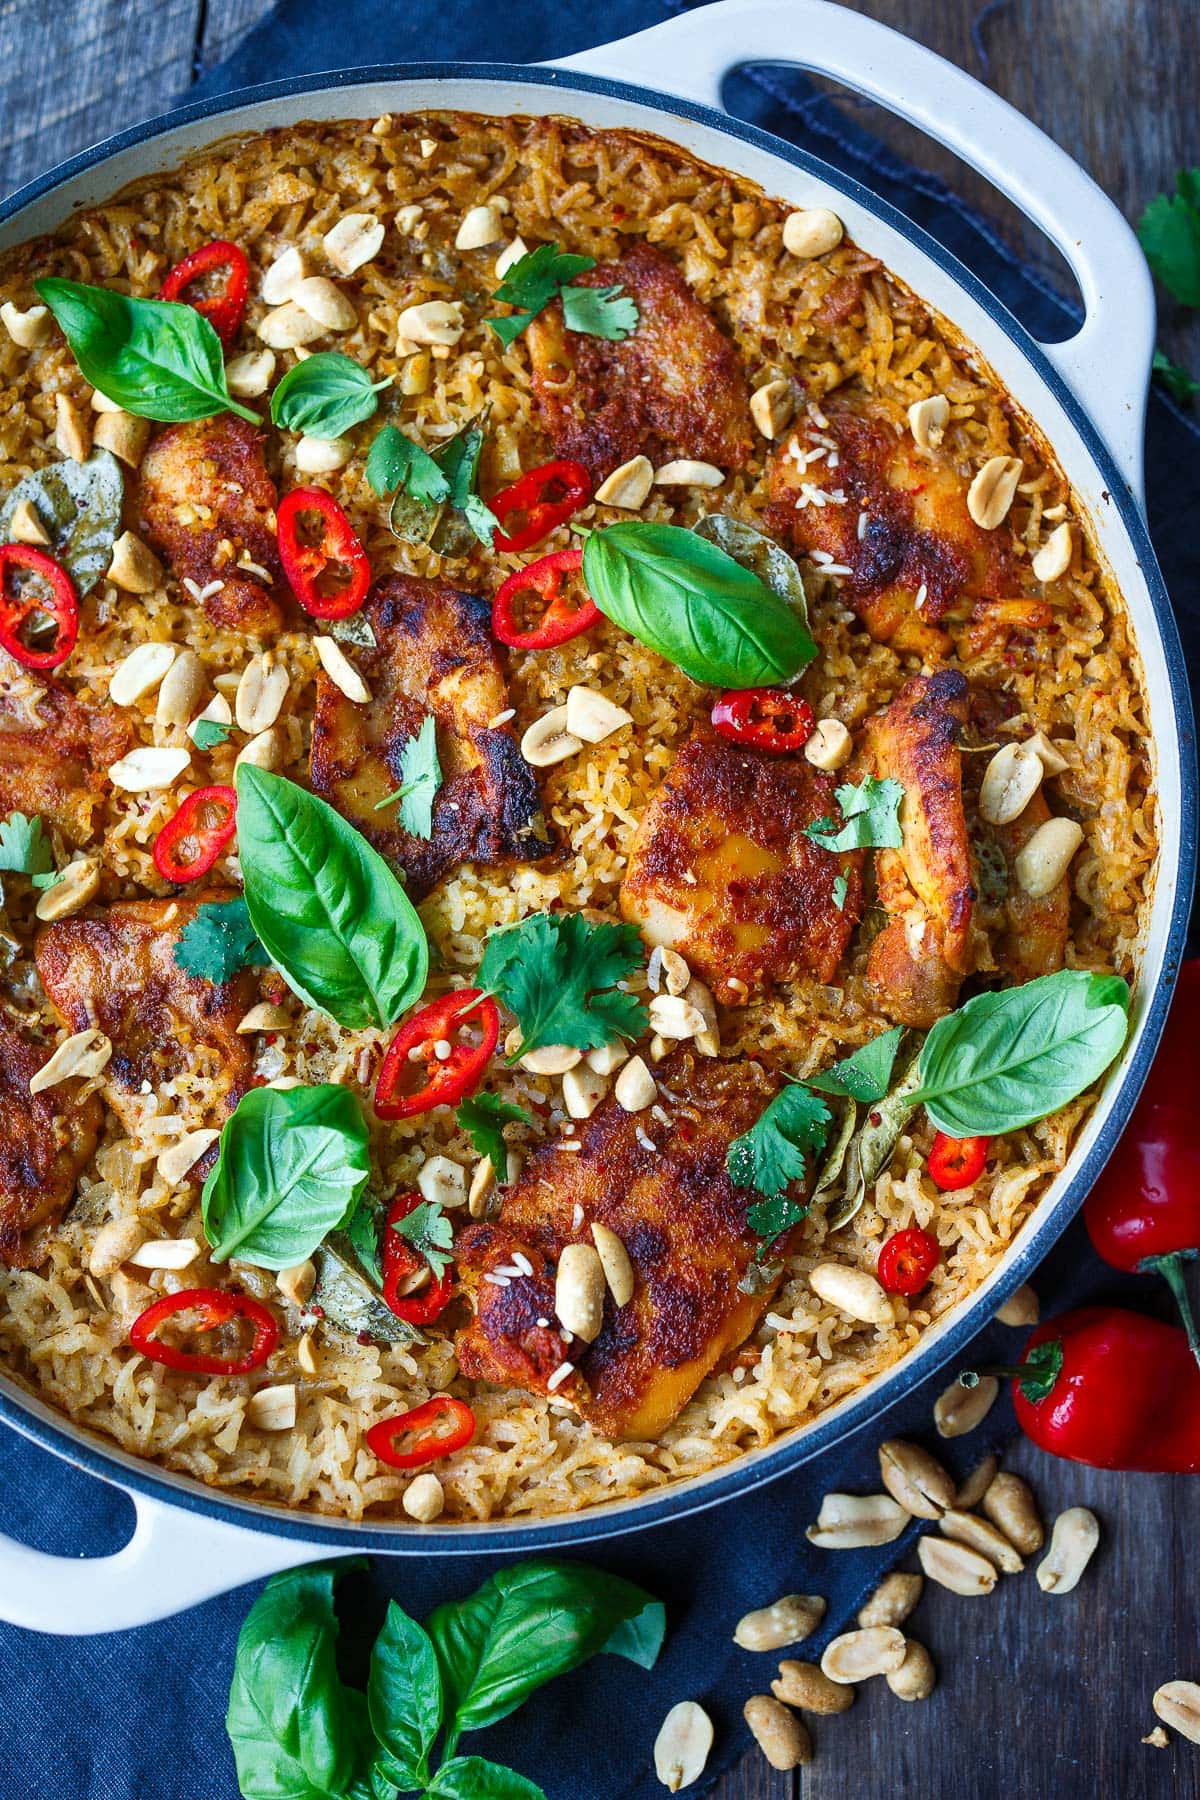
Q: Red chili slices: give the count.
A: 13